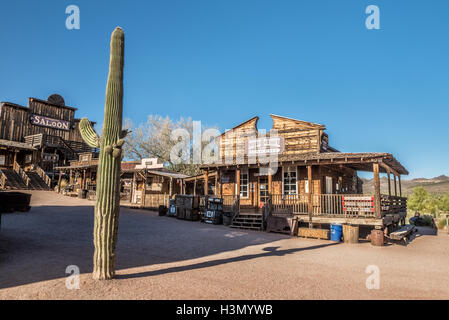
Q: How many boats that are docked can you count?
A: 0